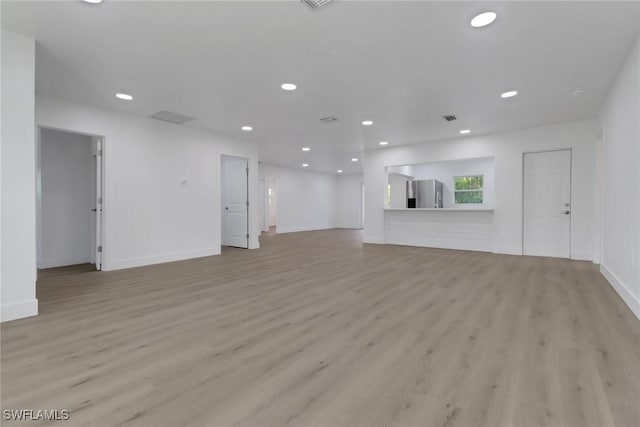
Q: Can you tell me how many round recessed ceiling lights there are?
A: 13